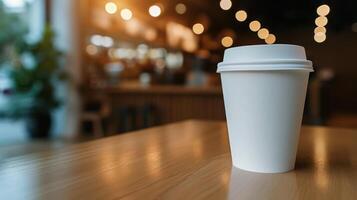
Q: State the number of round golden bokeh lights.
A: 15